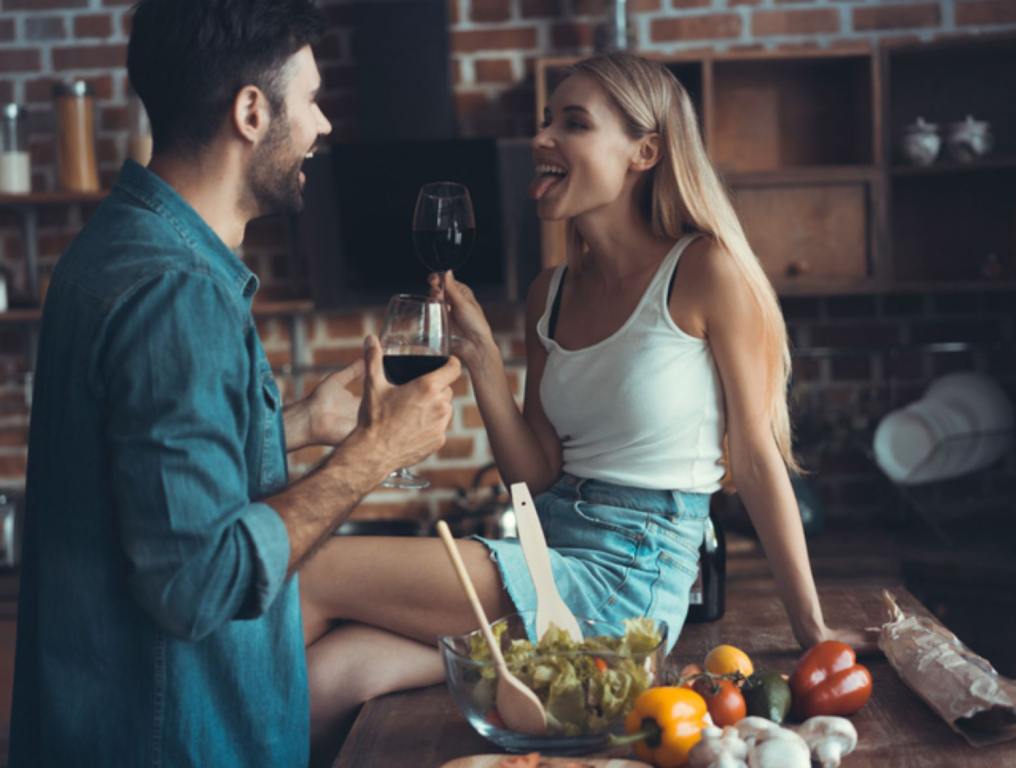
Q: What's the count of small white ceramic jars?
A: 2